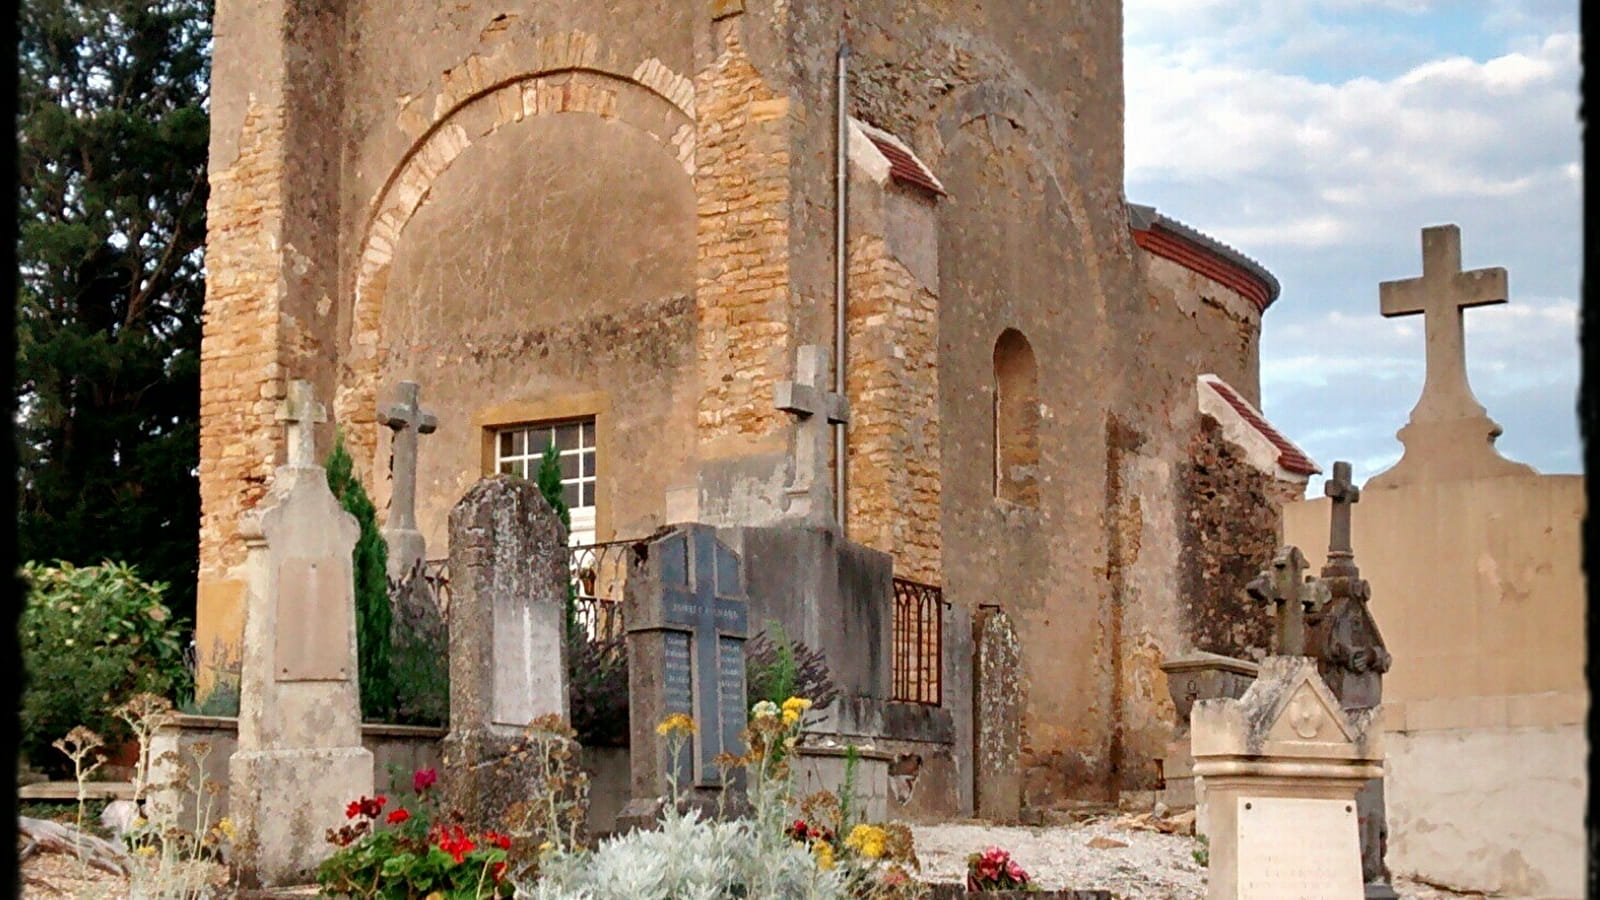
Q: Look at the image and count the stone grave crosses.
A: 6